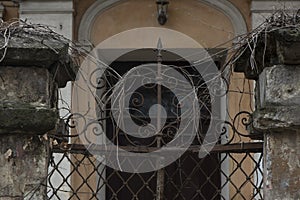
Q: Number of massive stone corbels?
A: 2